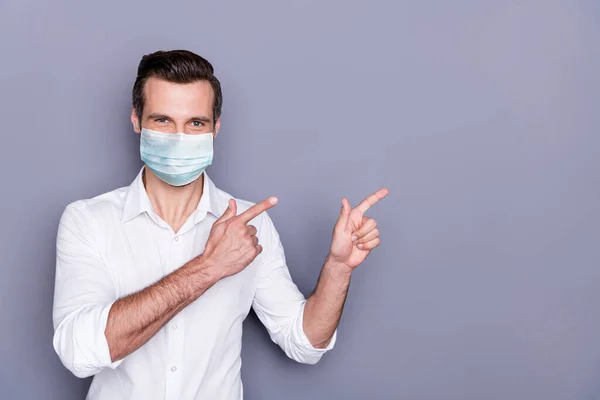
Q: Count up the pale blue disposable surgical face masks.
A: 1